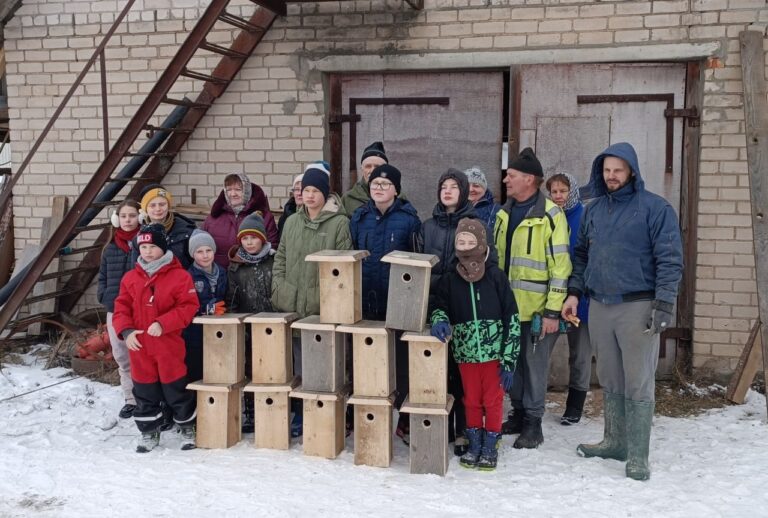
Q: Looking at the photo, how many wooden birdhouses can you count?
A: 12